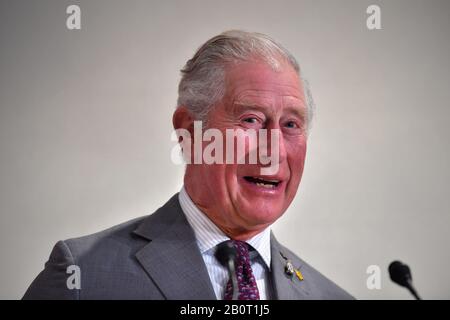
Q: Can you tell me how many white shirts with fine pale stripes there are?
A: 1